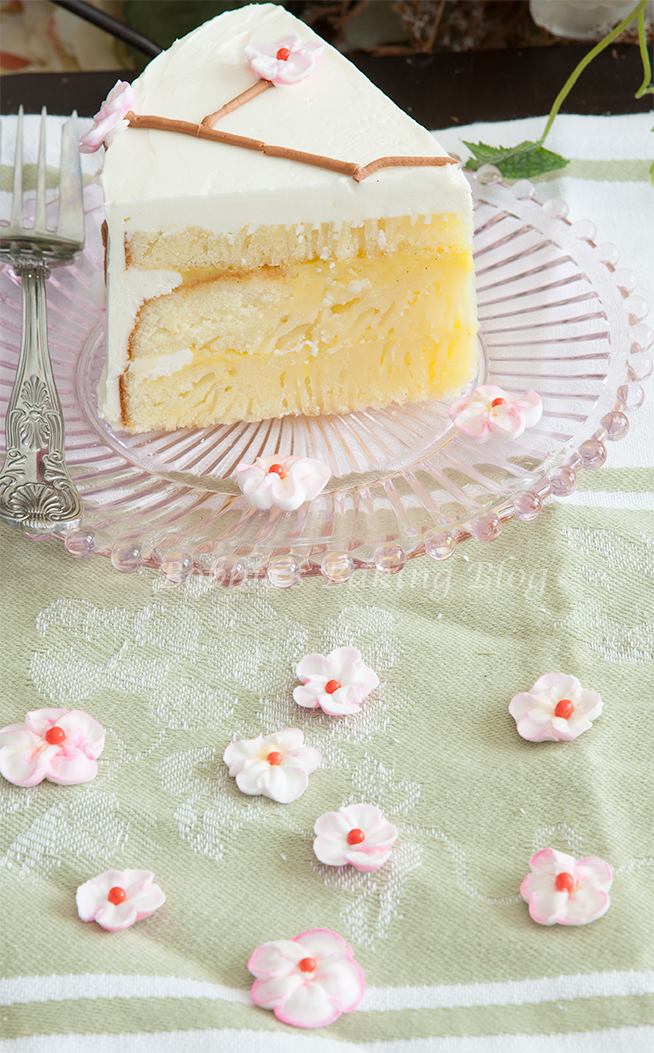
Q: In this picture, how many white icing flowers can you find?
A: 12